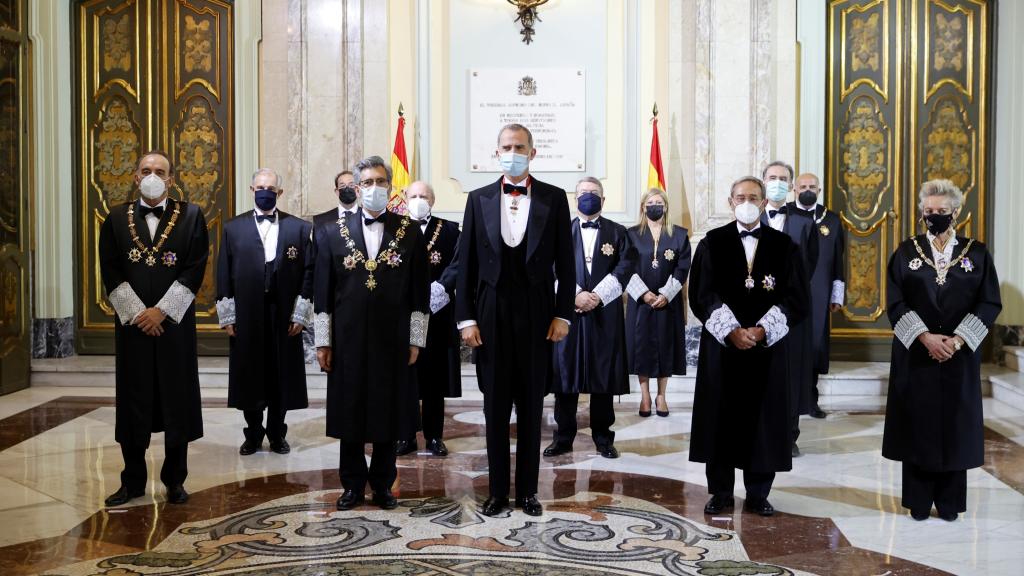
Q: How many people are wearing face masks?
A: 12